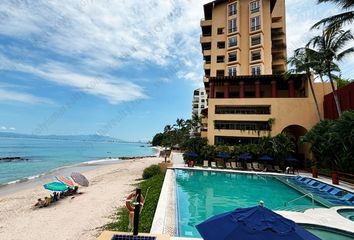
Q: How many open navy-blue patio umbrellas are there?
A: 6